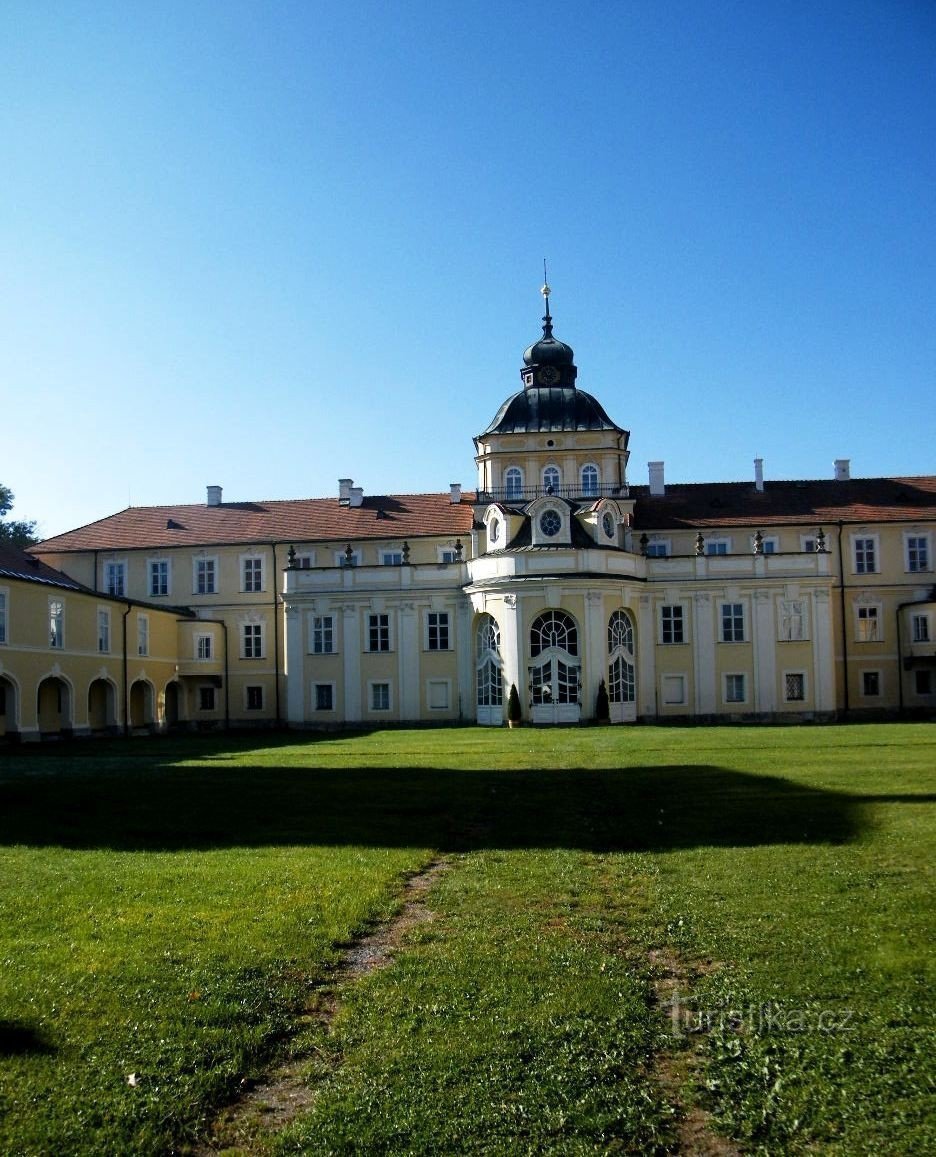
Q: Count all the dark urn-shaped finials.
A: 8